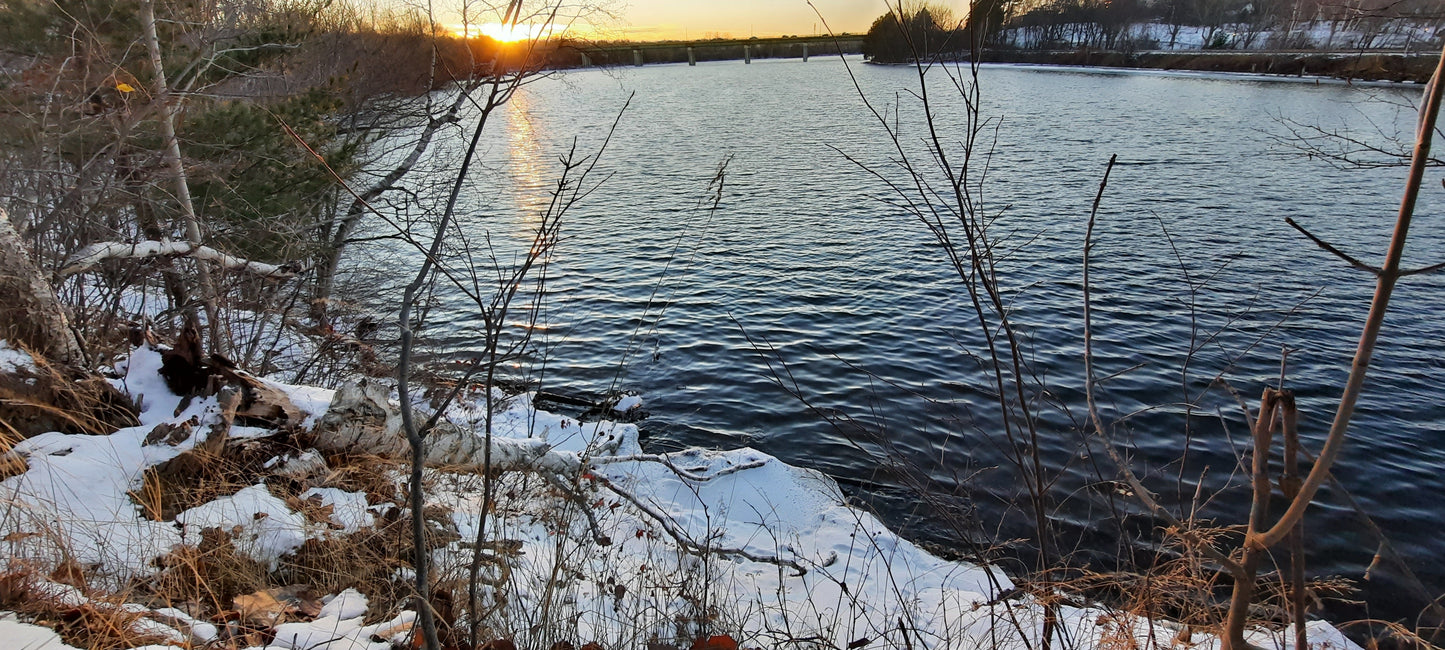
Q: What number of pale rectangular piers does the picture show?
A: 5